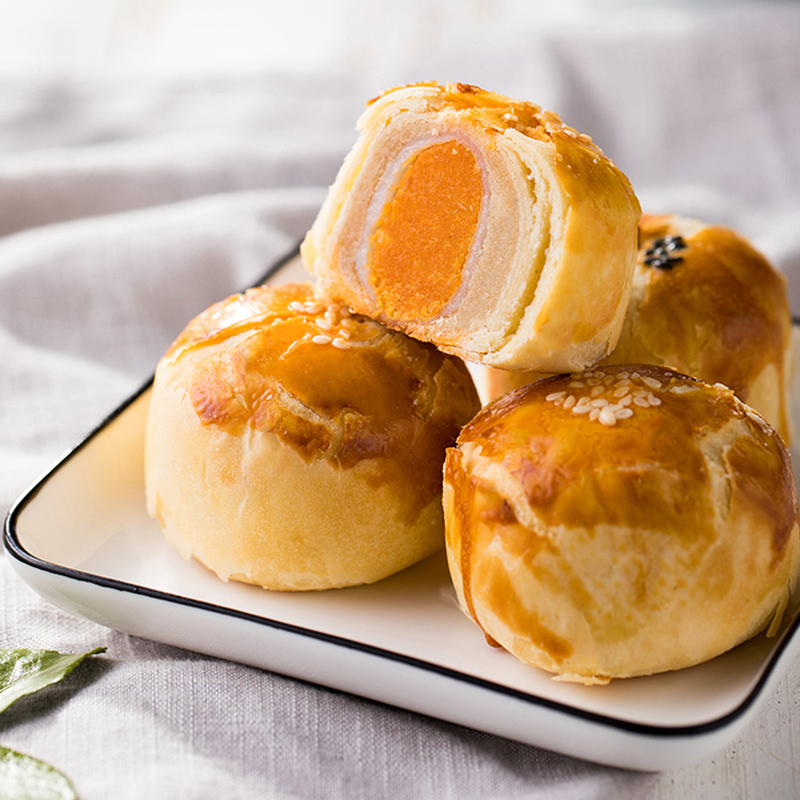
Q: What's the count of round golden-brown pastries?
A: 4